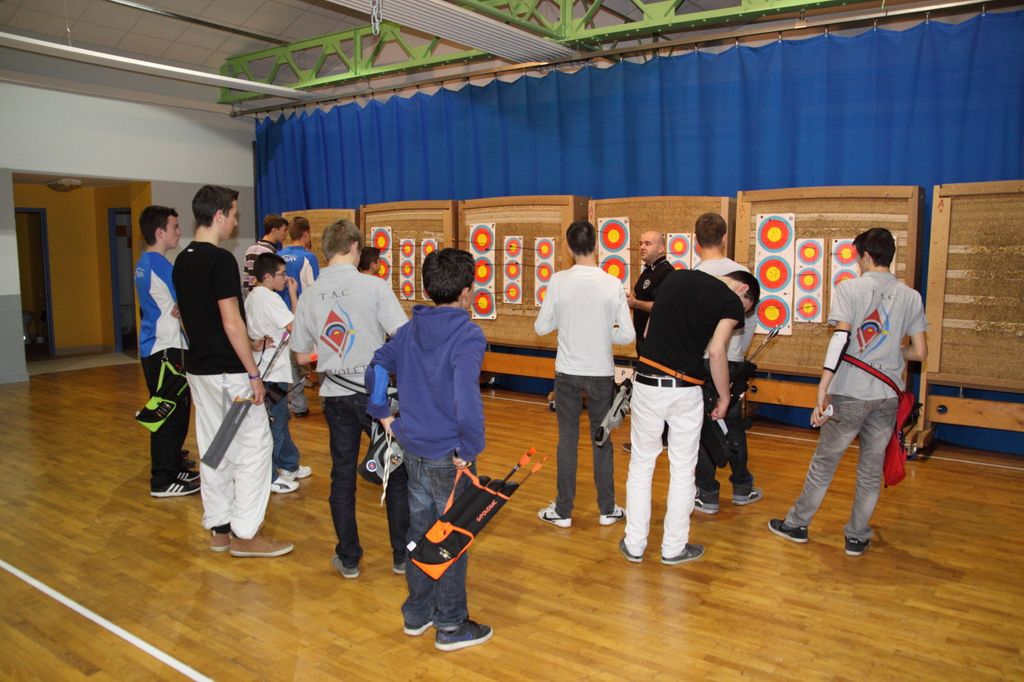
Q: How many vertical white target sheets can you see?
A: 12